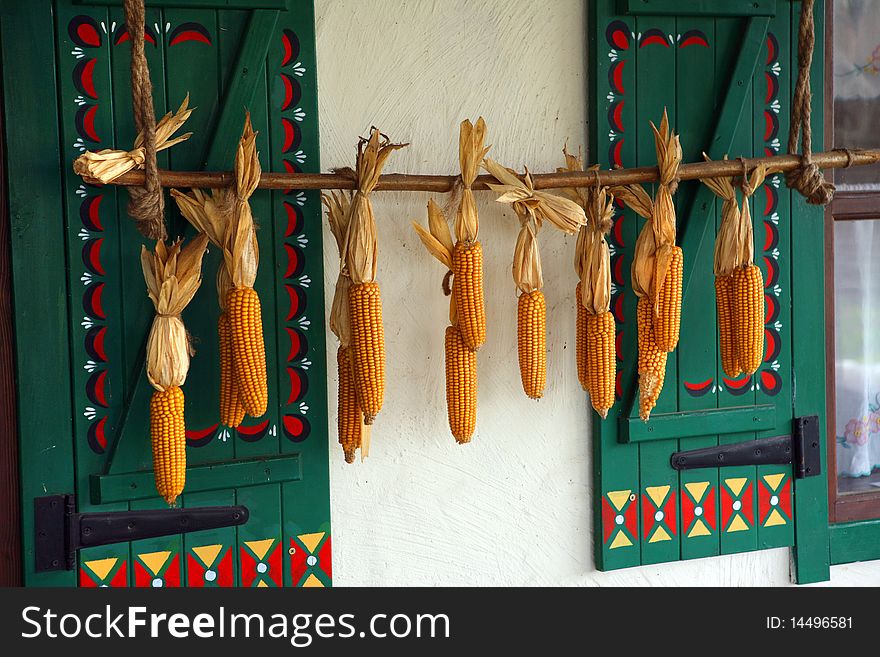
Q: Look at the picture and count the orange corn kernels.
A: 14